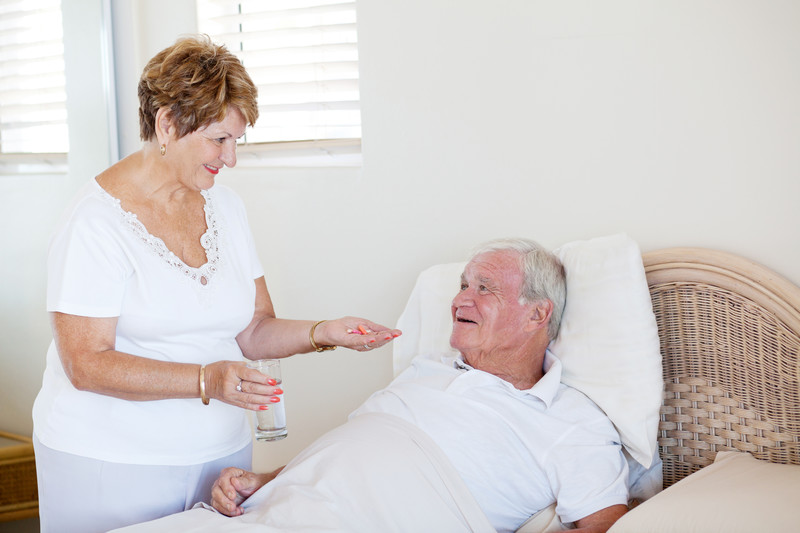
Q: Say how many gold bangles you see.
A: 2